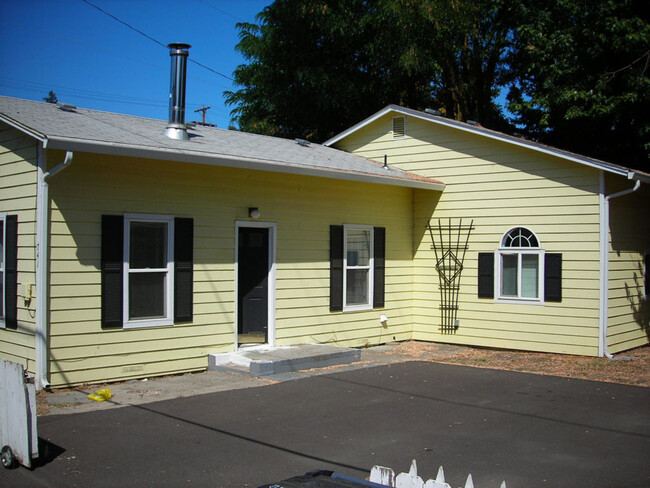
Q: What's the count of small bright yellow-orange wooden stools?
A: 0